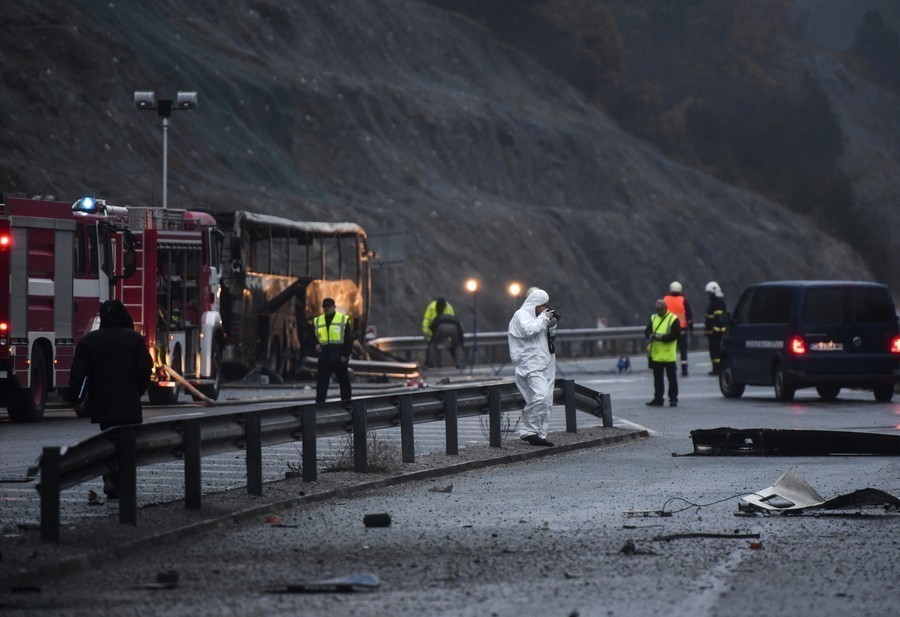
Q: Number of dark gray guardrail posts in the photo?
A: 11